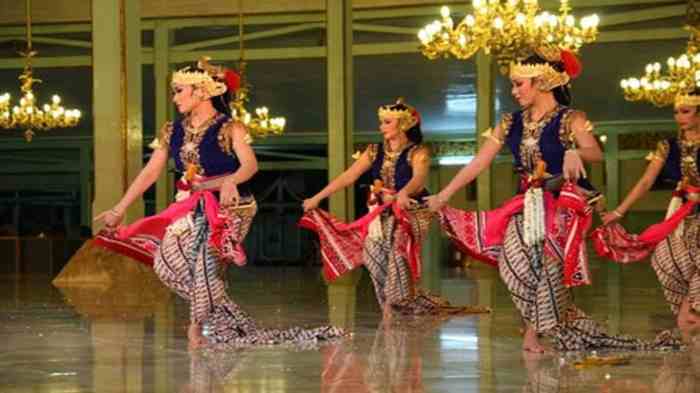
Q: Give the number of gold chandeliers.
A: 4